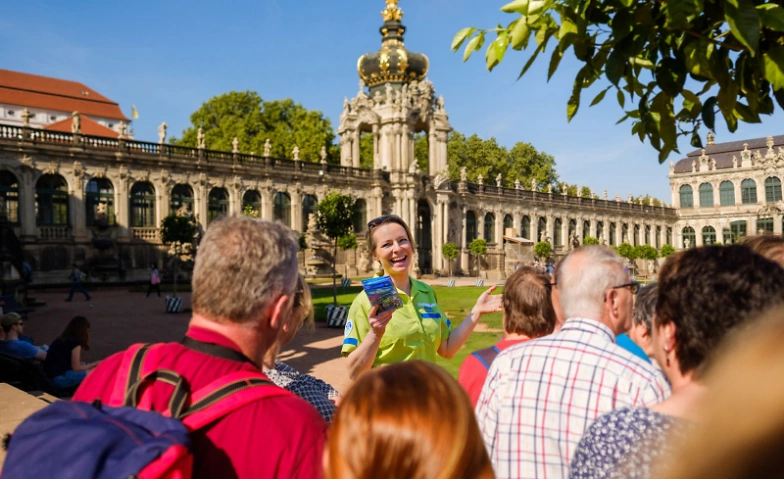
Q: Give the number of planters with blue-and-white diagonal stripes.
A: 5